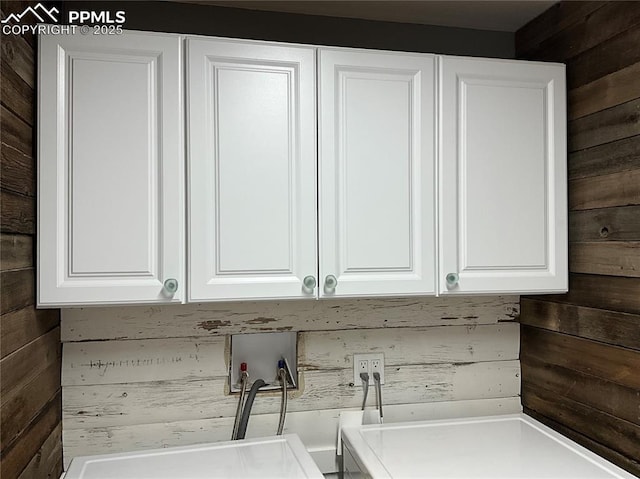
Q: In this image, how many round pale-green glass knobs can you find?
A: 4